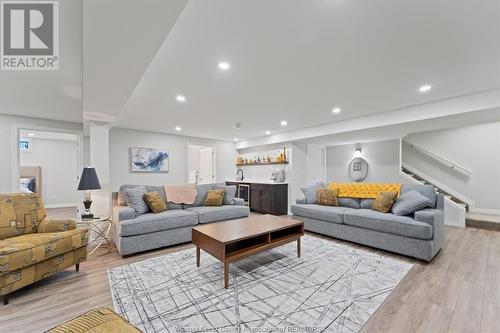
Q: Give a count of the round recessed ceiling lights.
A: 8